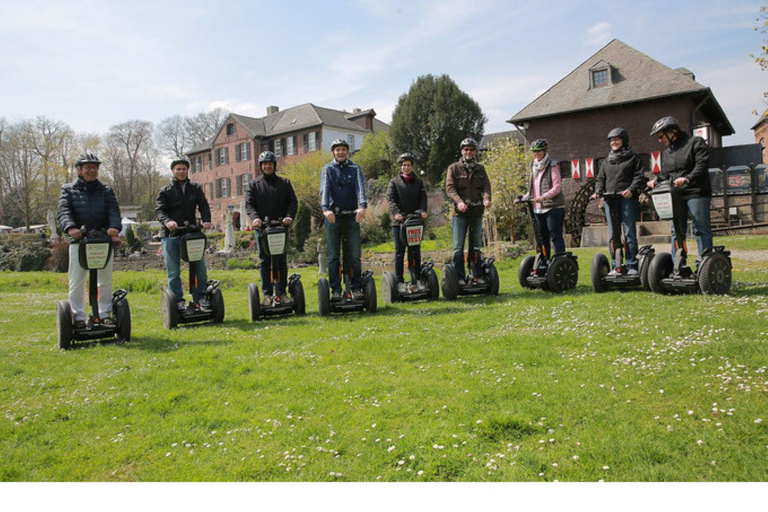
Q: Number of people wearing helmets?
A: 9